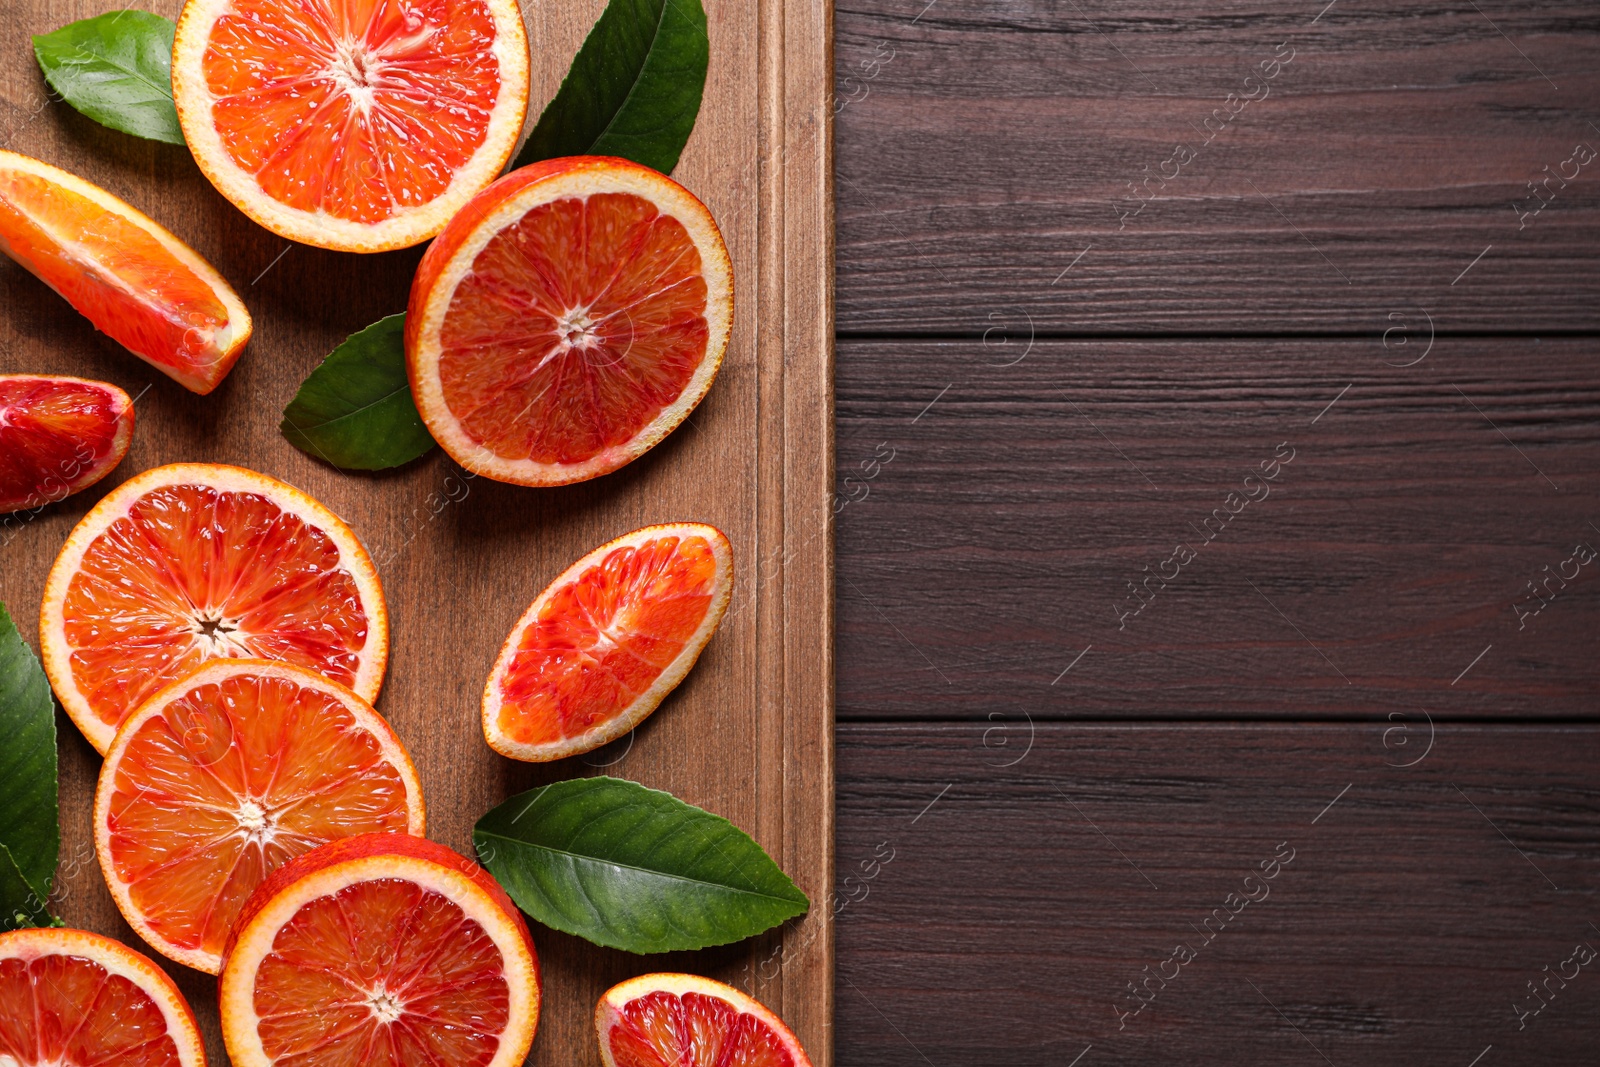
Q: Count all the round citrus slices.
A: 6